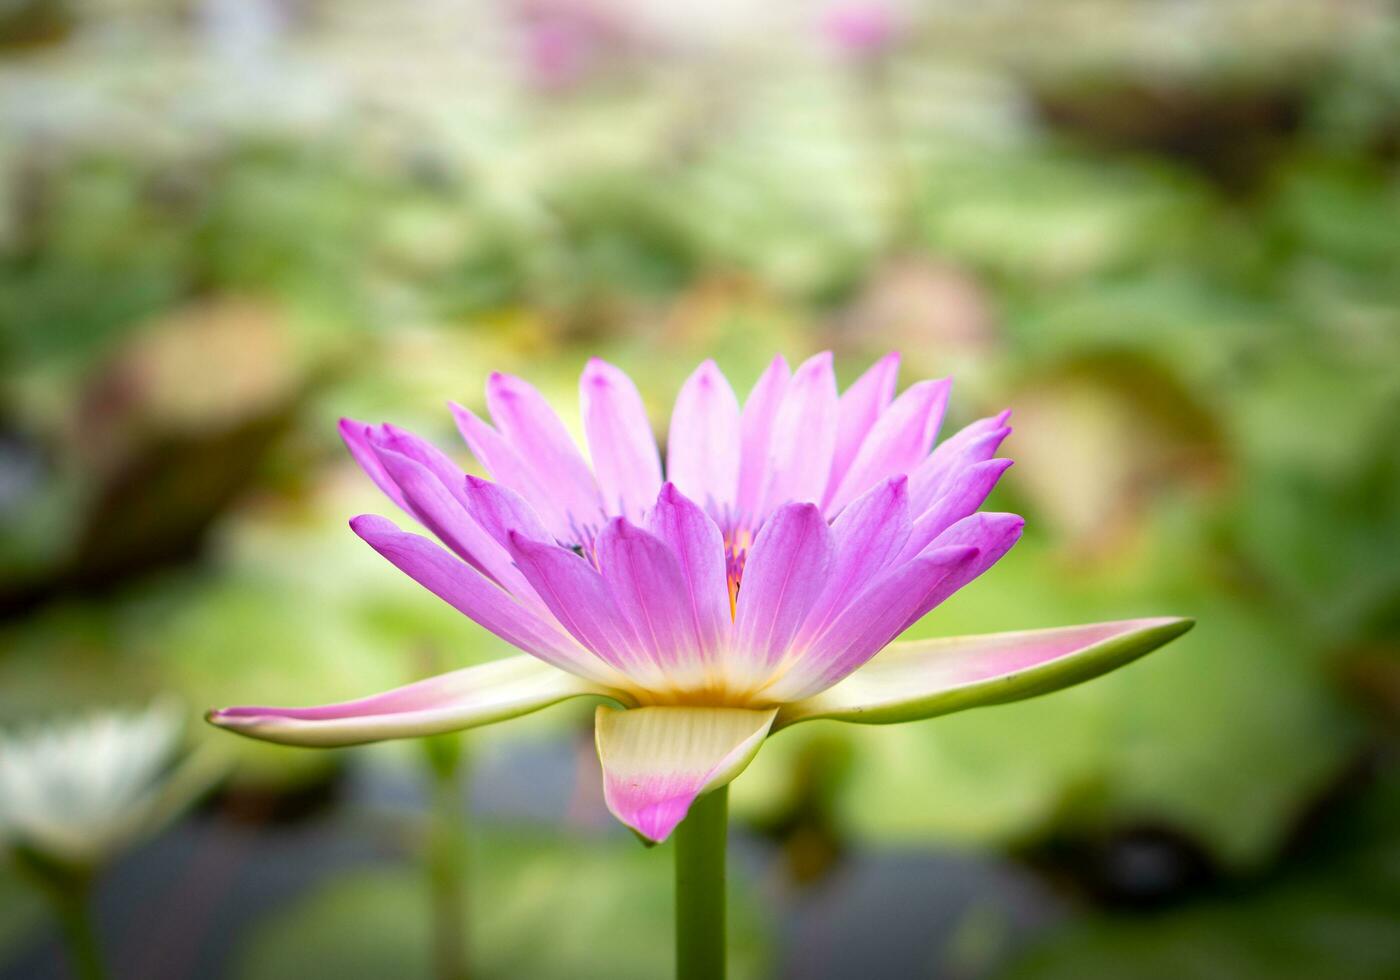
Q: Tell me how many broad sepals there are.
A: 3